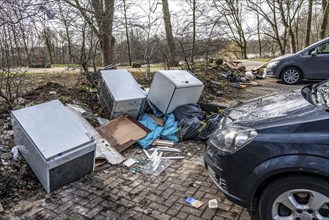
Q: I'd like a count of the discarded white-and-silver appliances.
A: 3